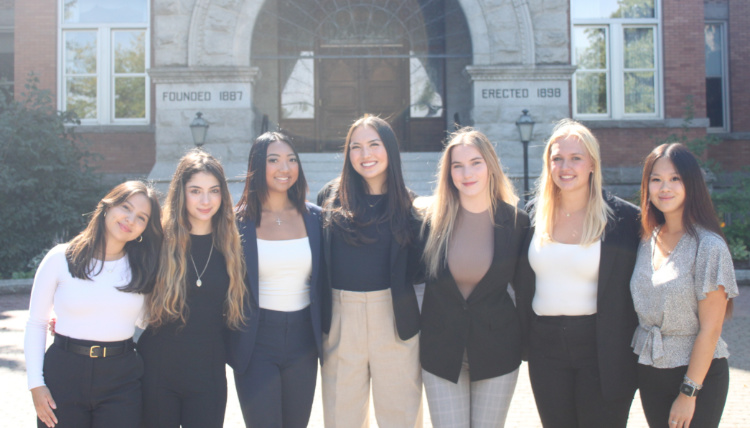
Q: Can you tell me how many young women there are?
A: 7